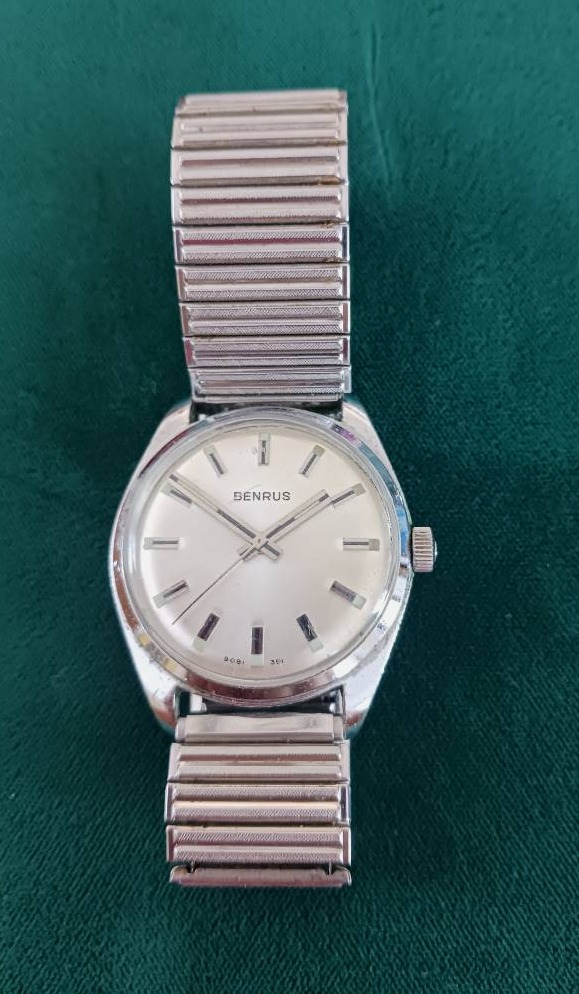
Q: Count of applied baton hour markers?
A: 12